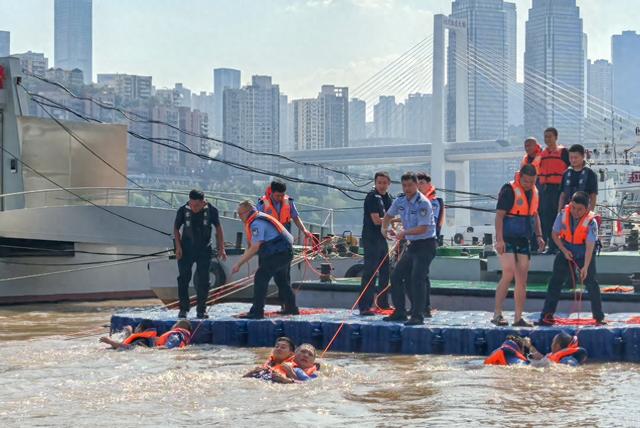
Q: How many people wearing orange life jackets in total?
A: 13